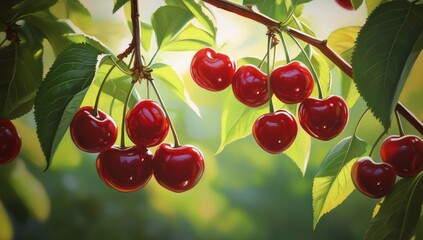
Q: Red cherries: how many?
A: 13